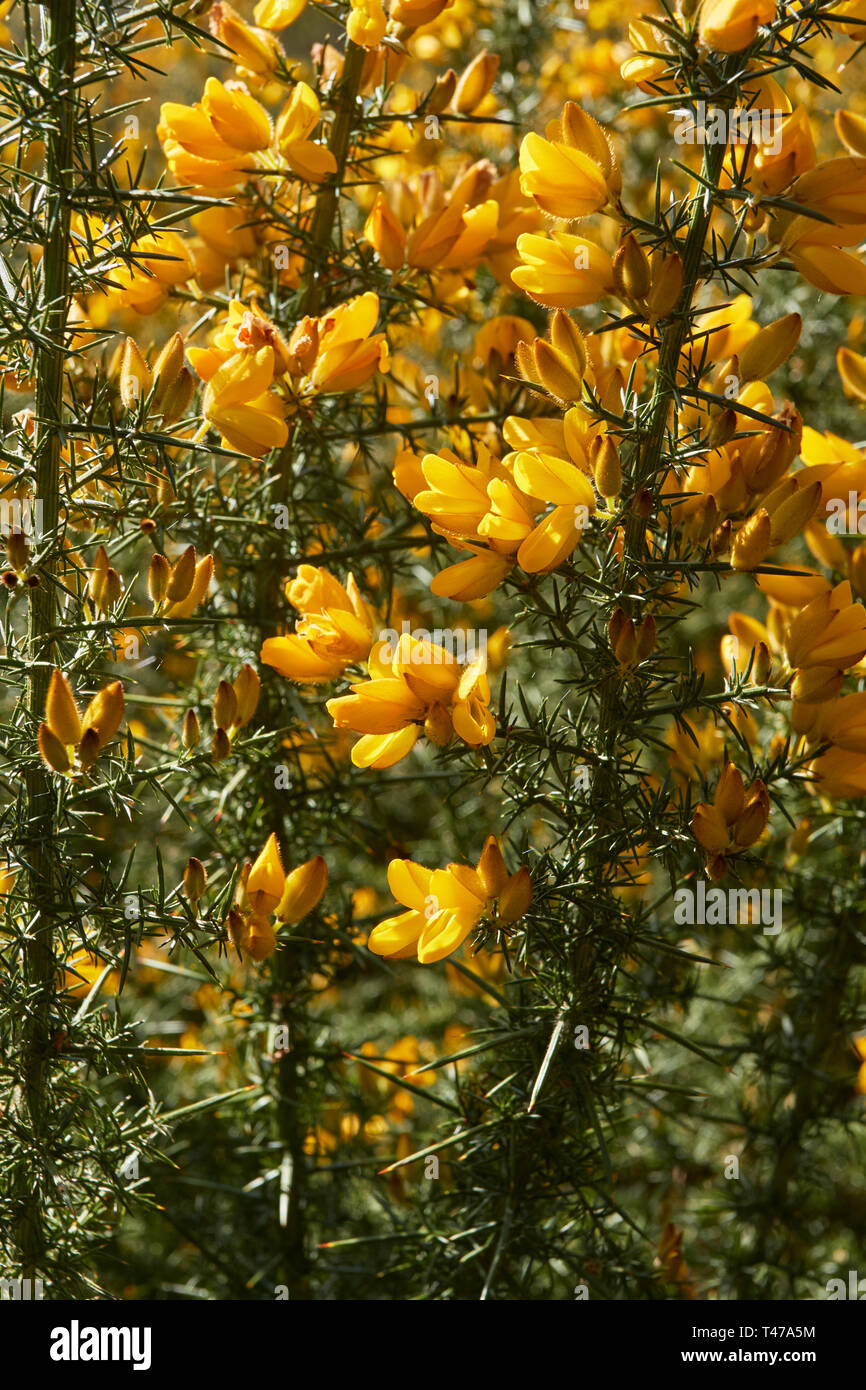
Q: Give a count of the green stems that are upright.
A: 3